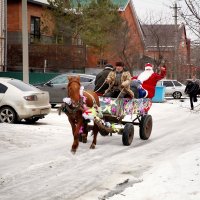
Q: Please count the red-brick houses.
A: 2